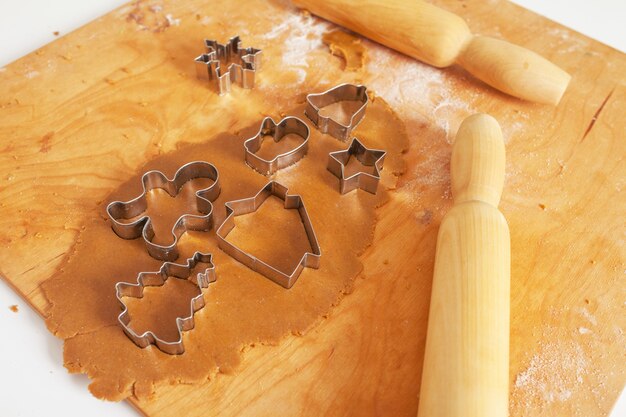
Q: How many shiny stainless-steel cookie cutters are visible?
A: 7